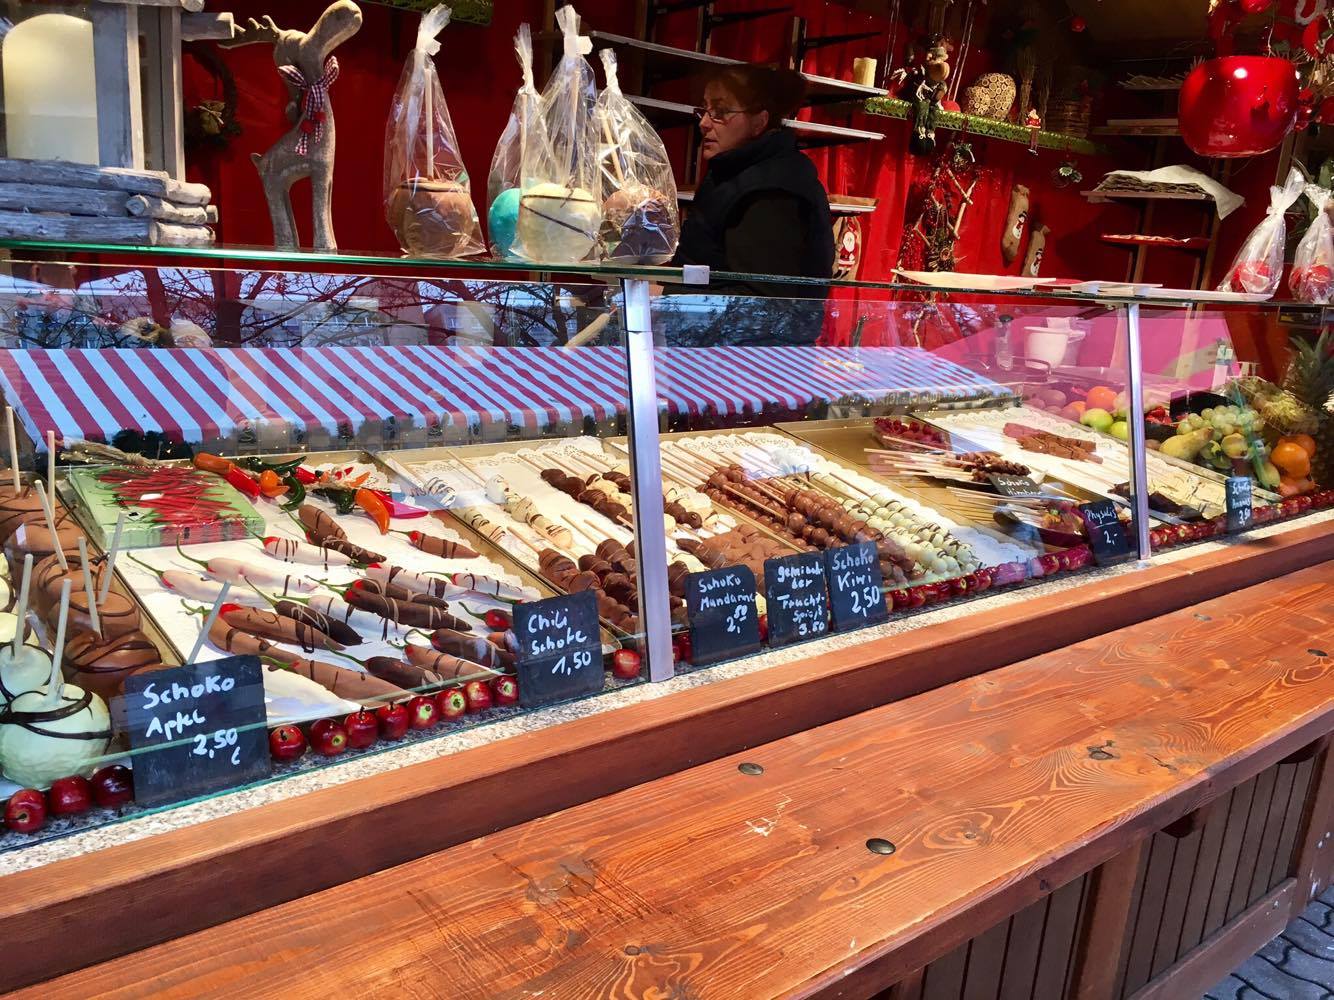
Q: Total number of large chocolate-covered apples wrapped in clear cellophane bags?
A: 4